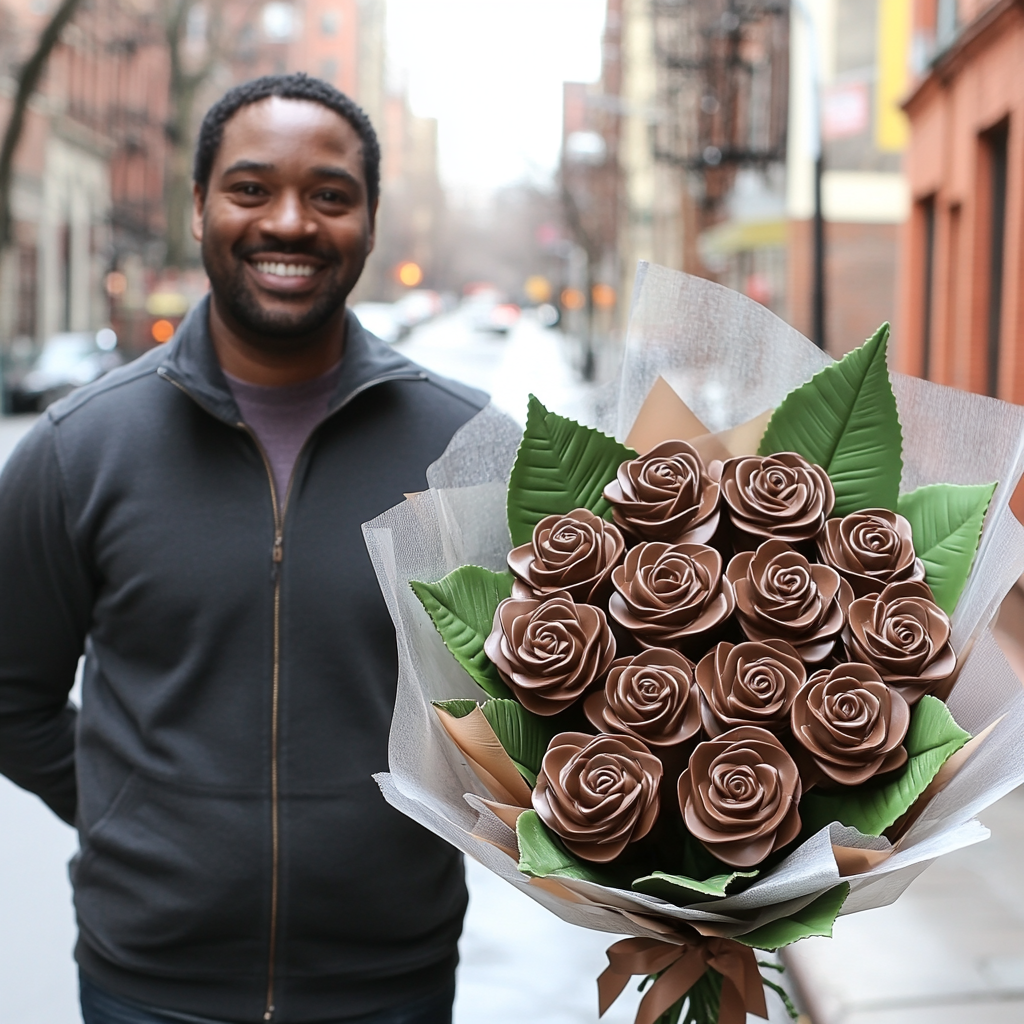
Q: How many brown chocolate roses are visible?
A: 13